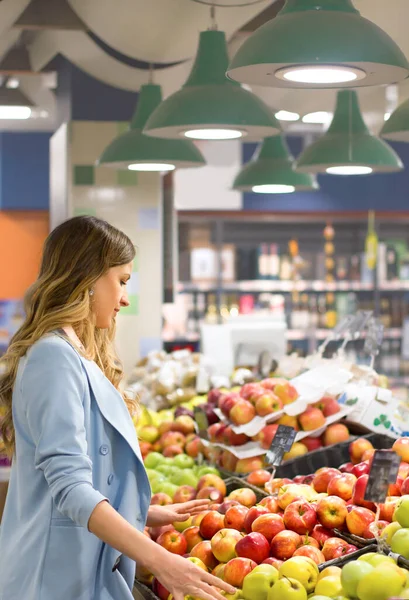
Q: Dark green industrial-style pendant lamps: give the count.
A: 6